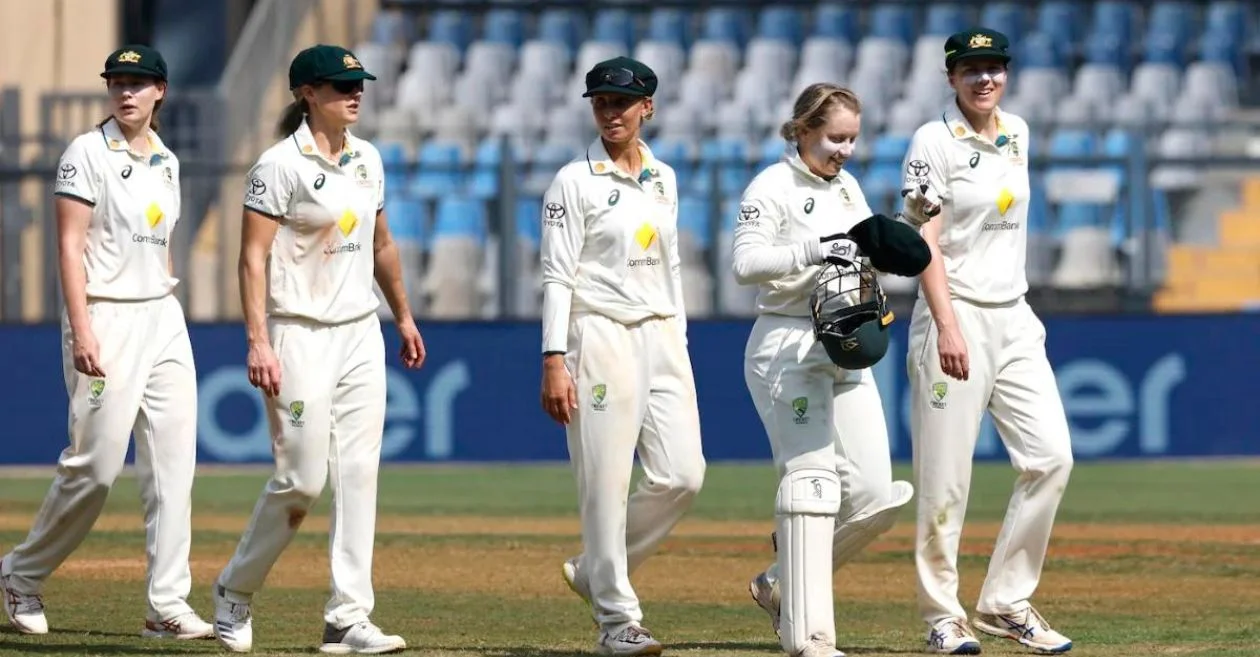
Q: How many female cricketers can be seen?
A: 5